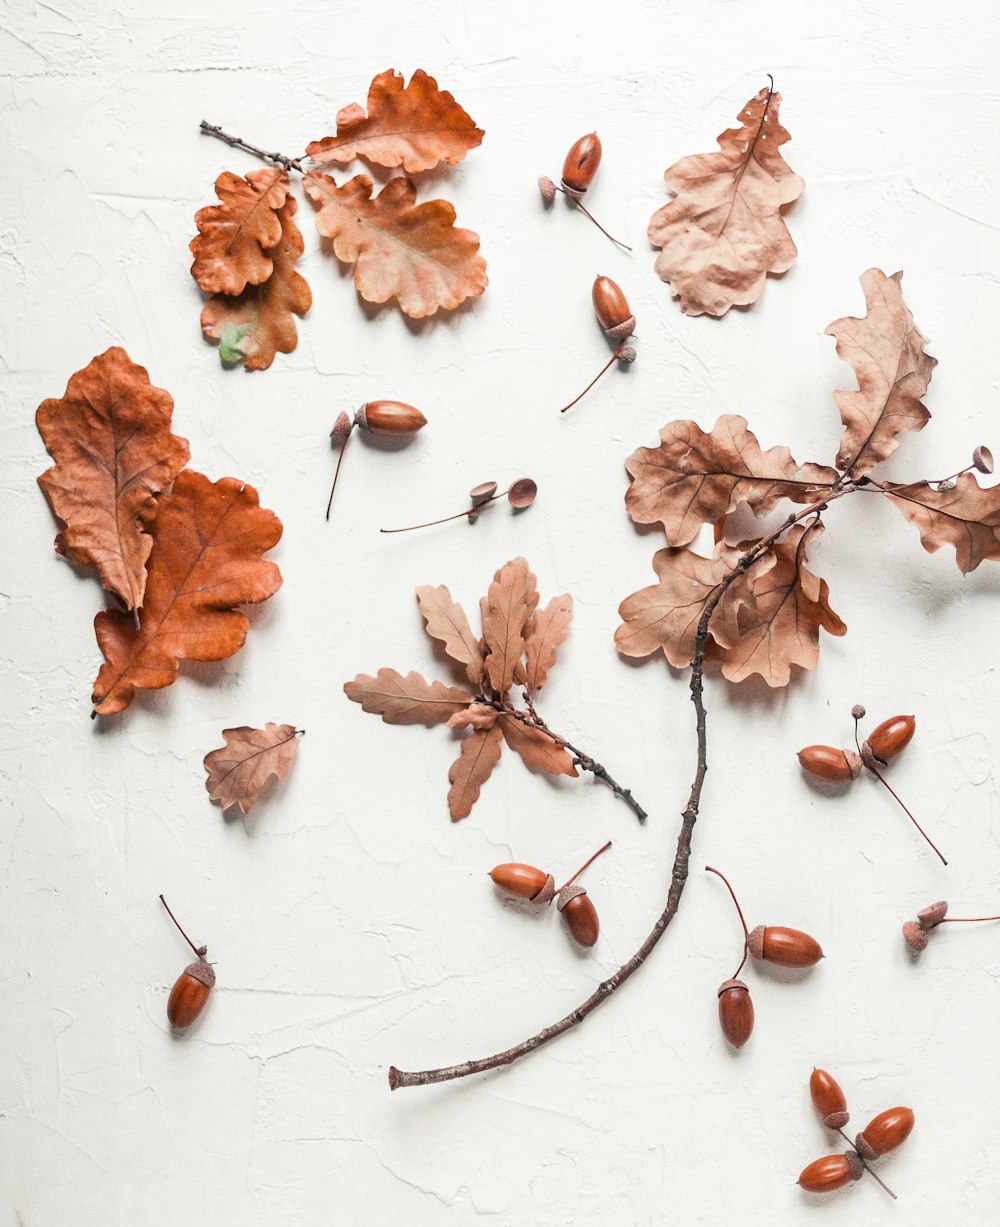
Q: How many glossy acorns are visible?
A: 13